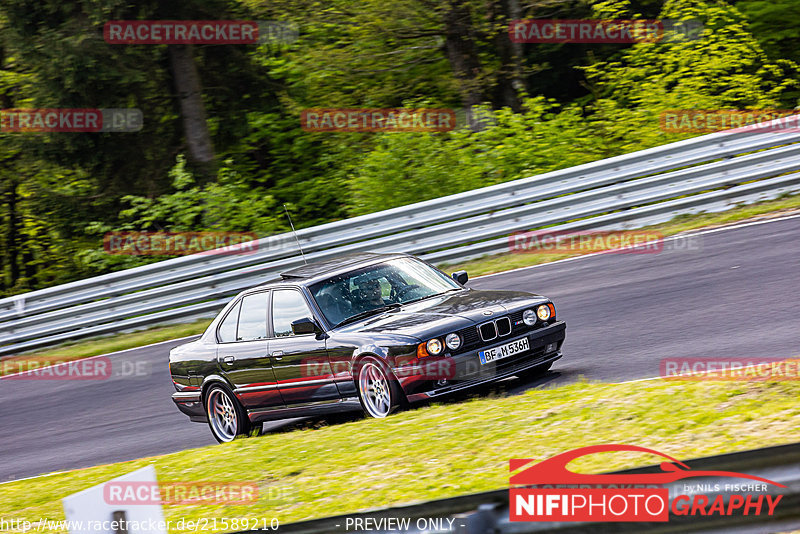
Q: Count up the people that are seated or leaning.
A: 1